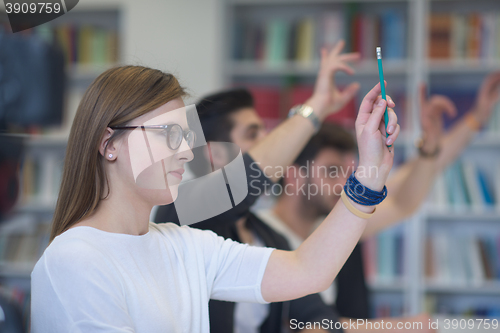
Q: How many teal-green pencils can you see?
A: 1